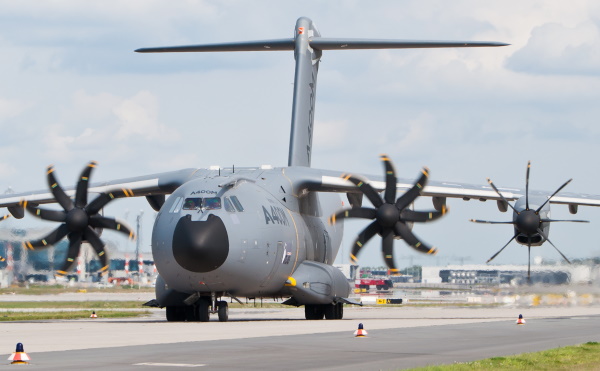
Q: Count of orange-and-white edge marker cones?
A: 4